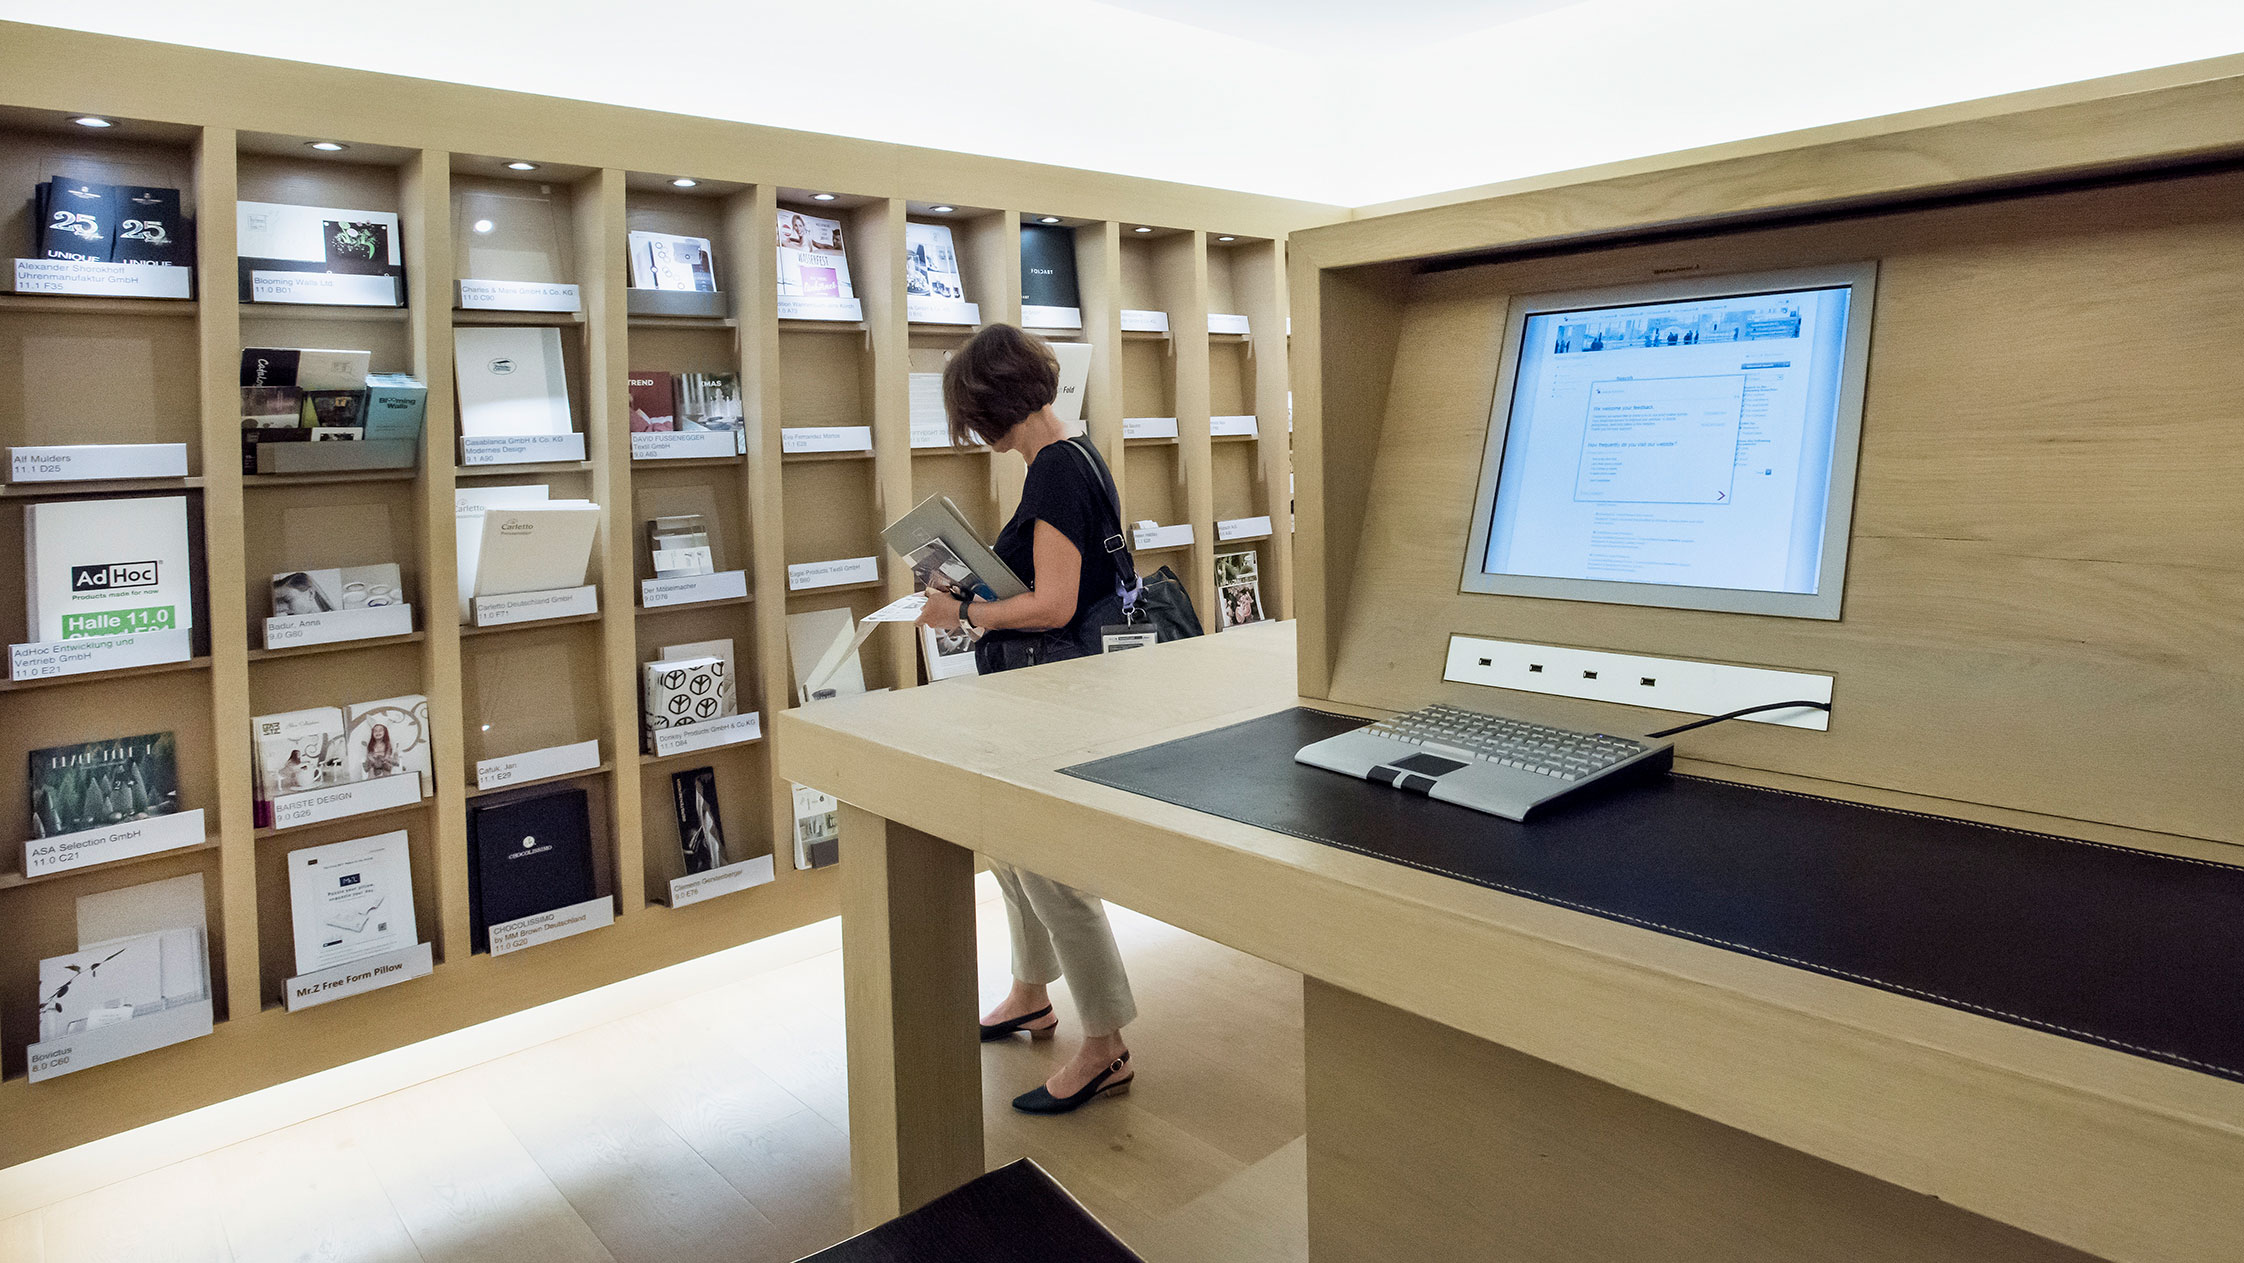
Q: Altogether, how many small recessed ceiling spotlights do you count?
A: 9